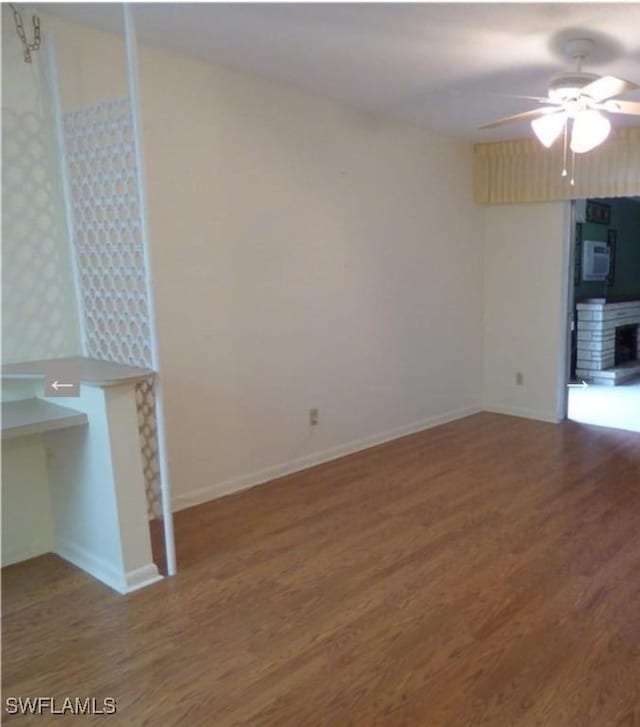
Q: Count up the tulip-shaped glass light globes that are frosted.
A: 2